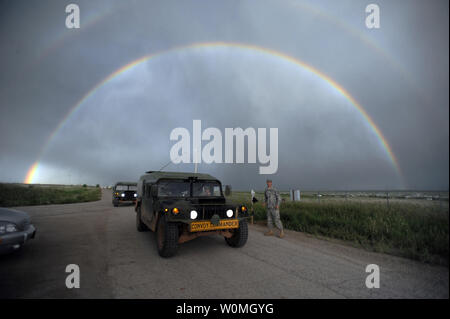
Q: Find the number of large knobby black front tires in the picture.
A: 2